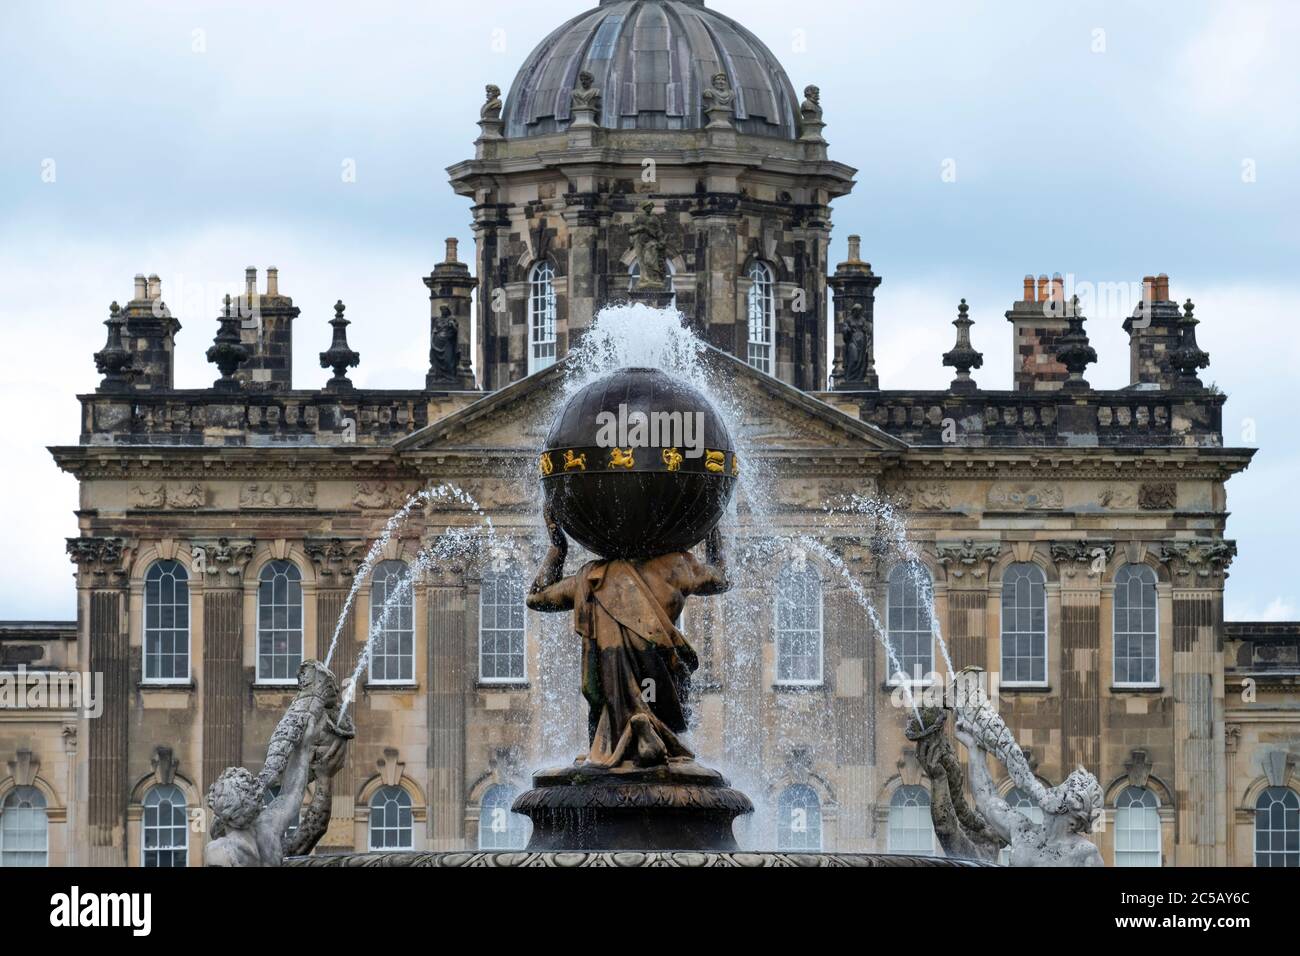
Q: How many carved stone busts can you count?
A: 4